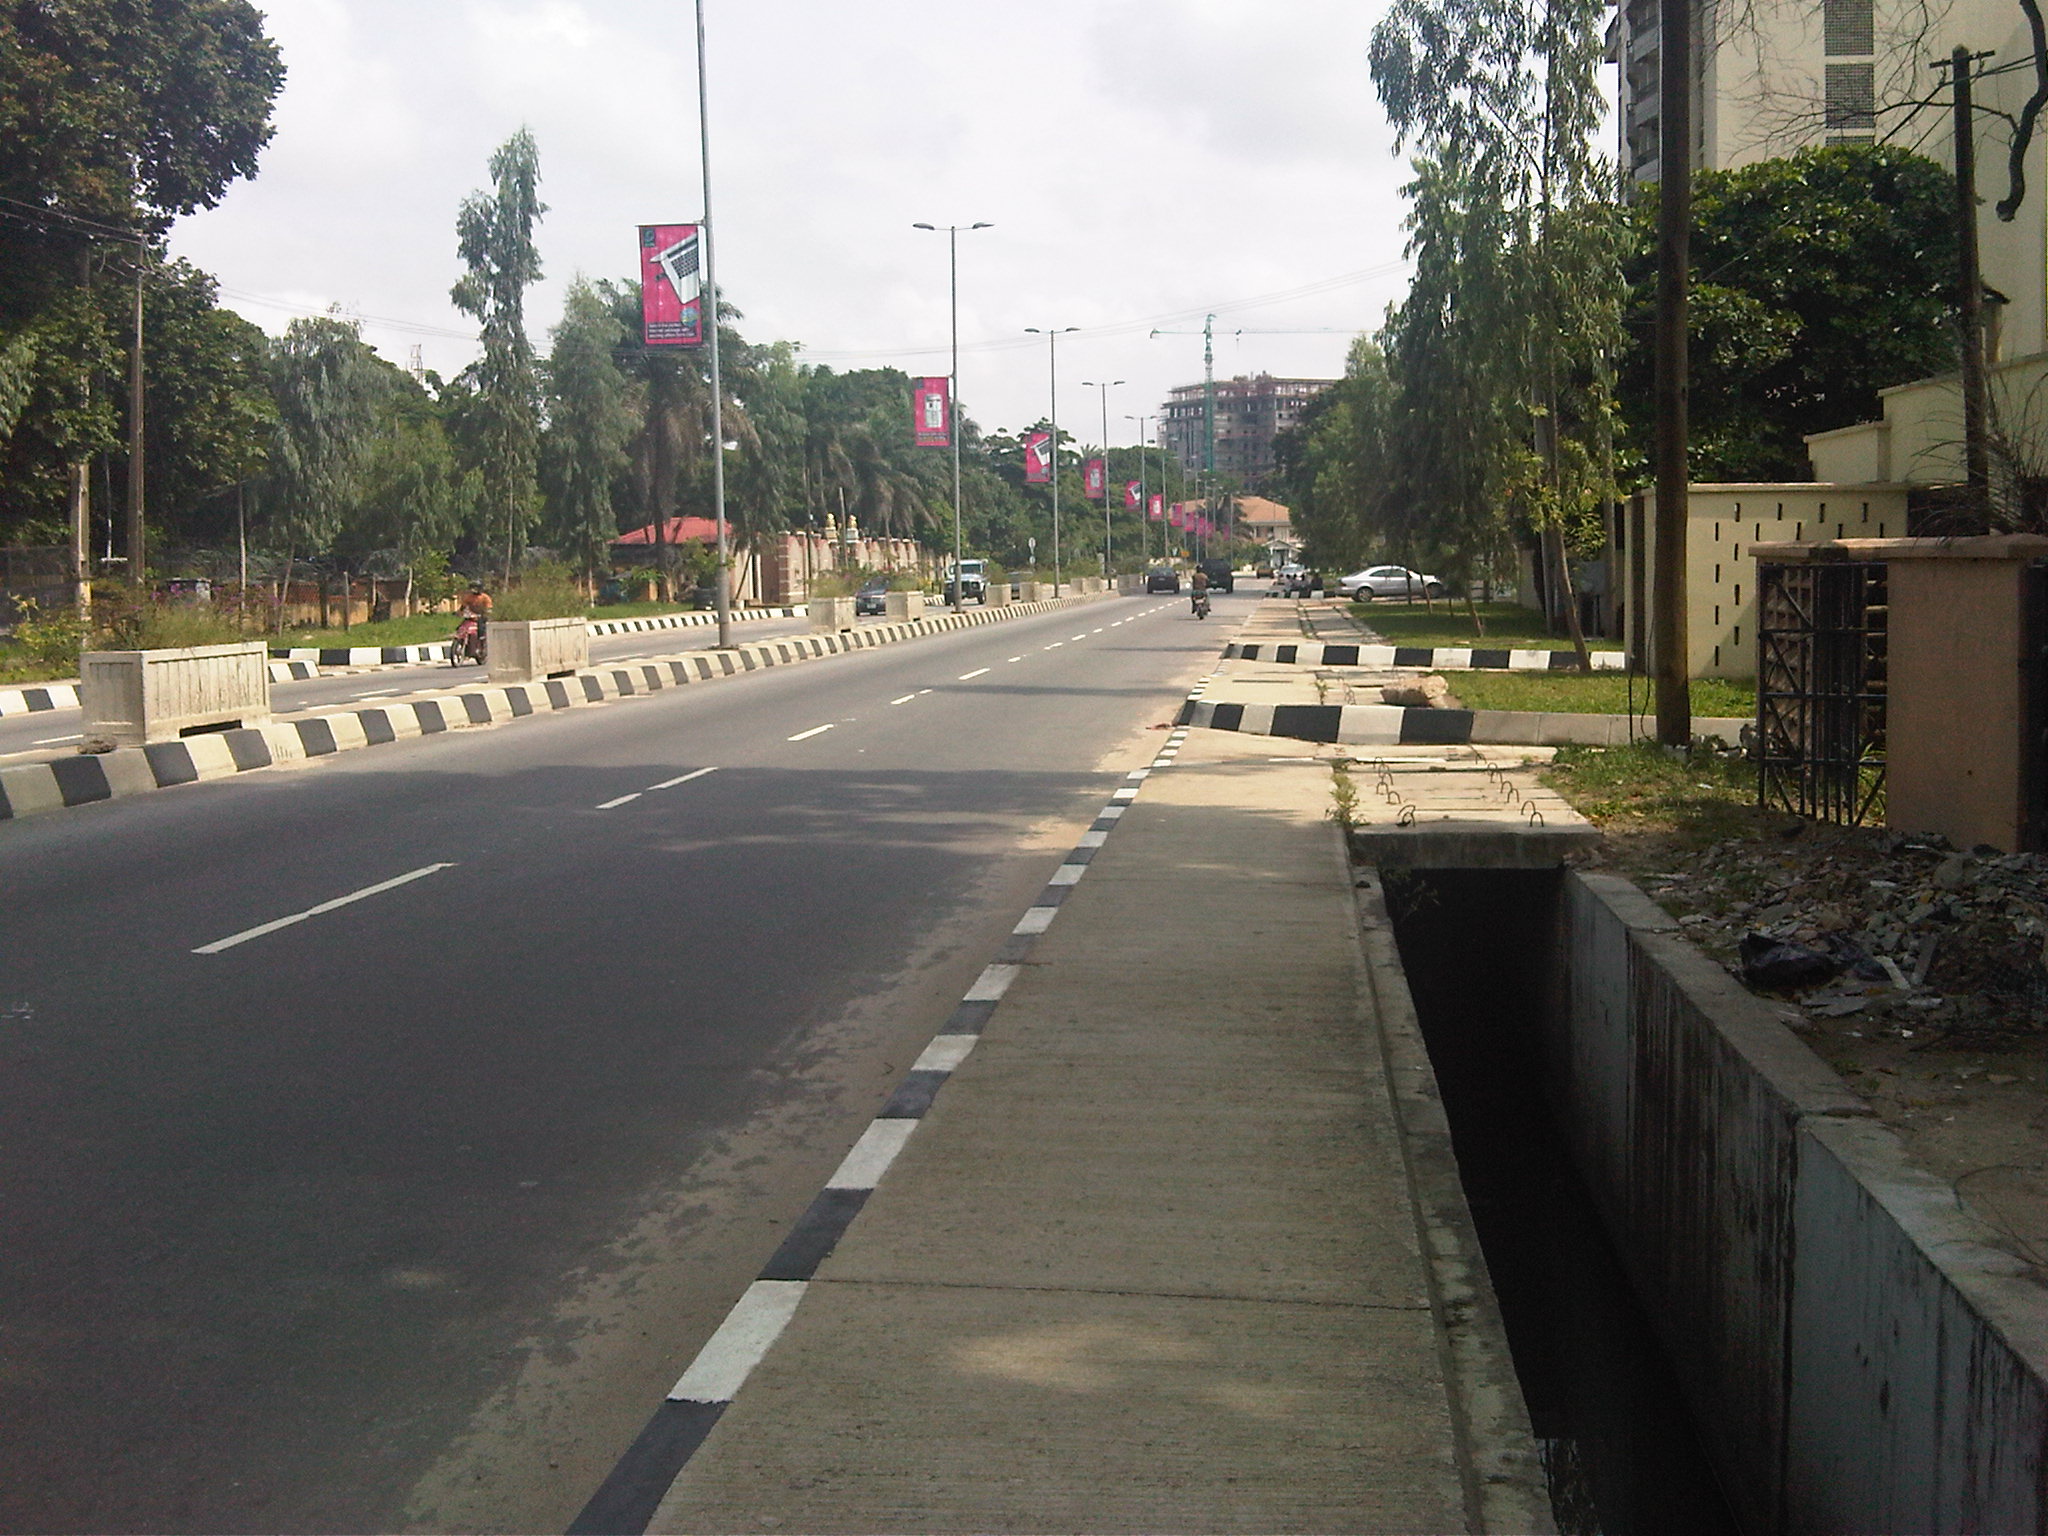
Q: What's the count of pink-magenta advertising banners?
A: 11